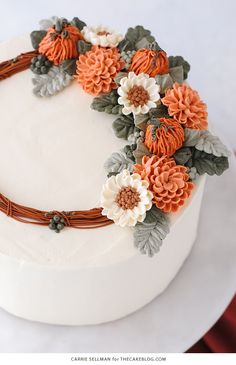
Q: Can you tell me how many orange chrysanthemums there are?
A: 3